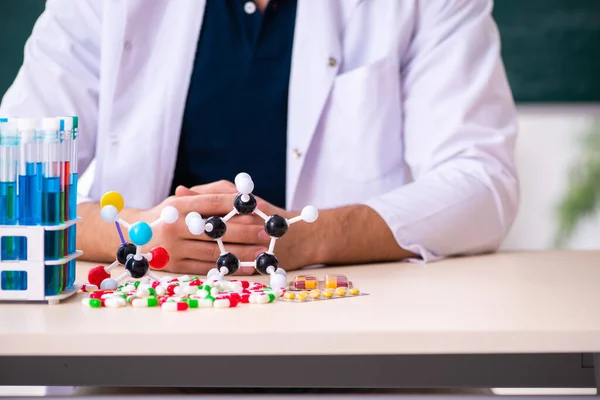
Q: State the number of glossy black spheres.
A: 7